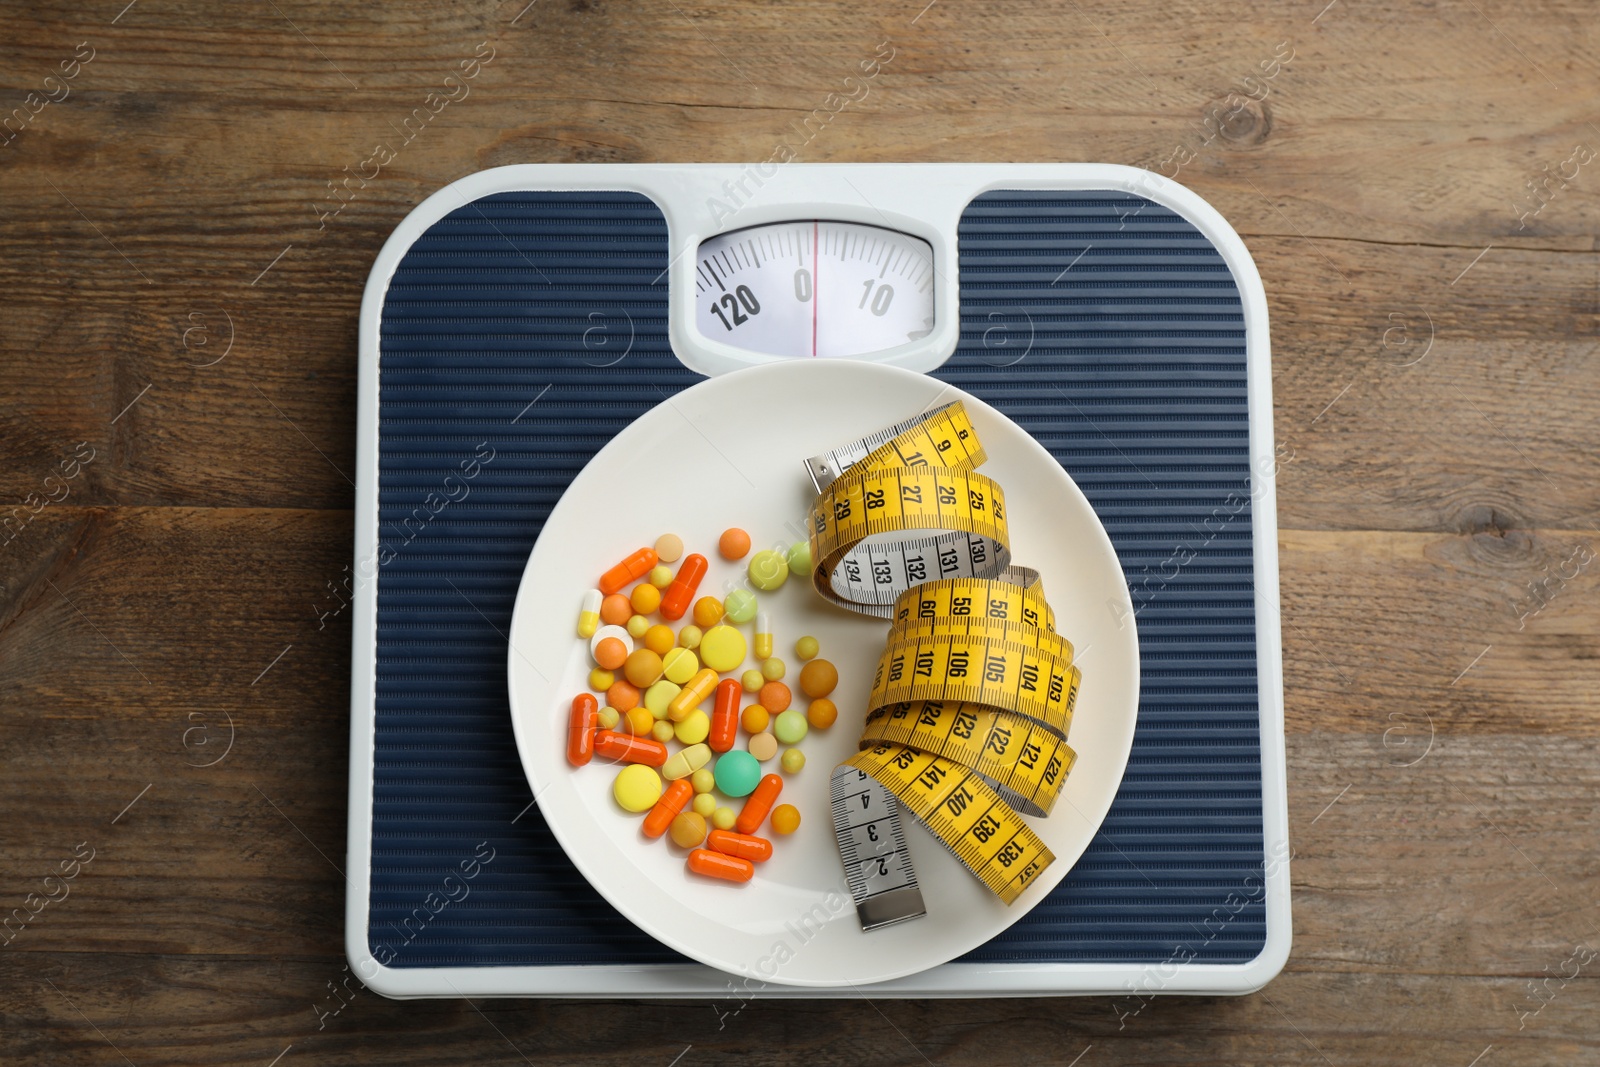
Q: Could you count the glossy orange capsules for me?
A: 9